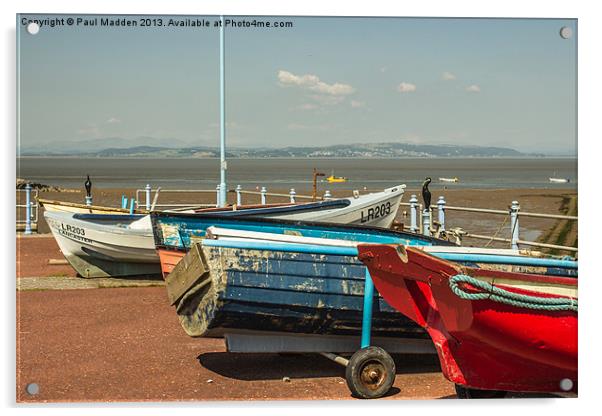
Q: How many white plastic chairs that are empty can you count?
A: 0